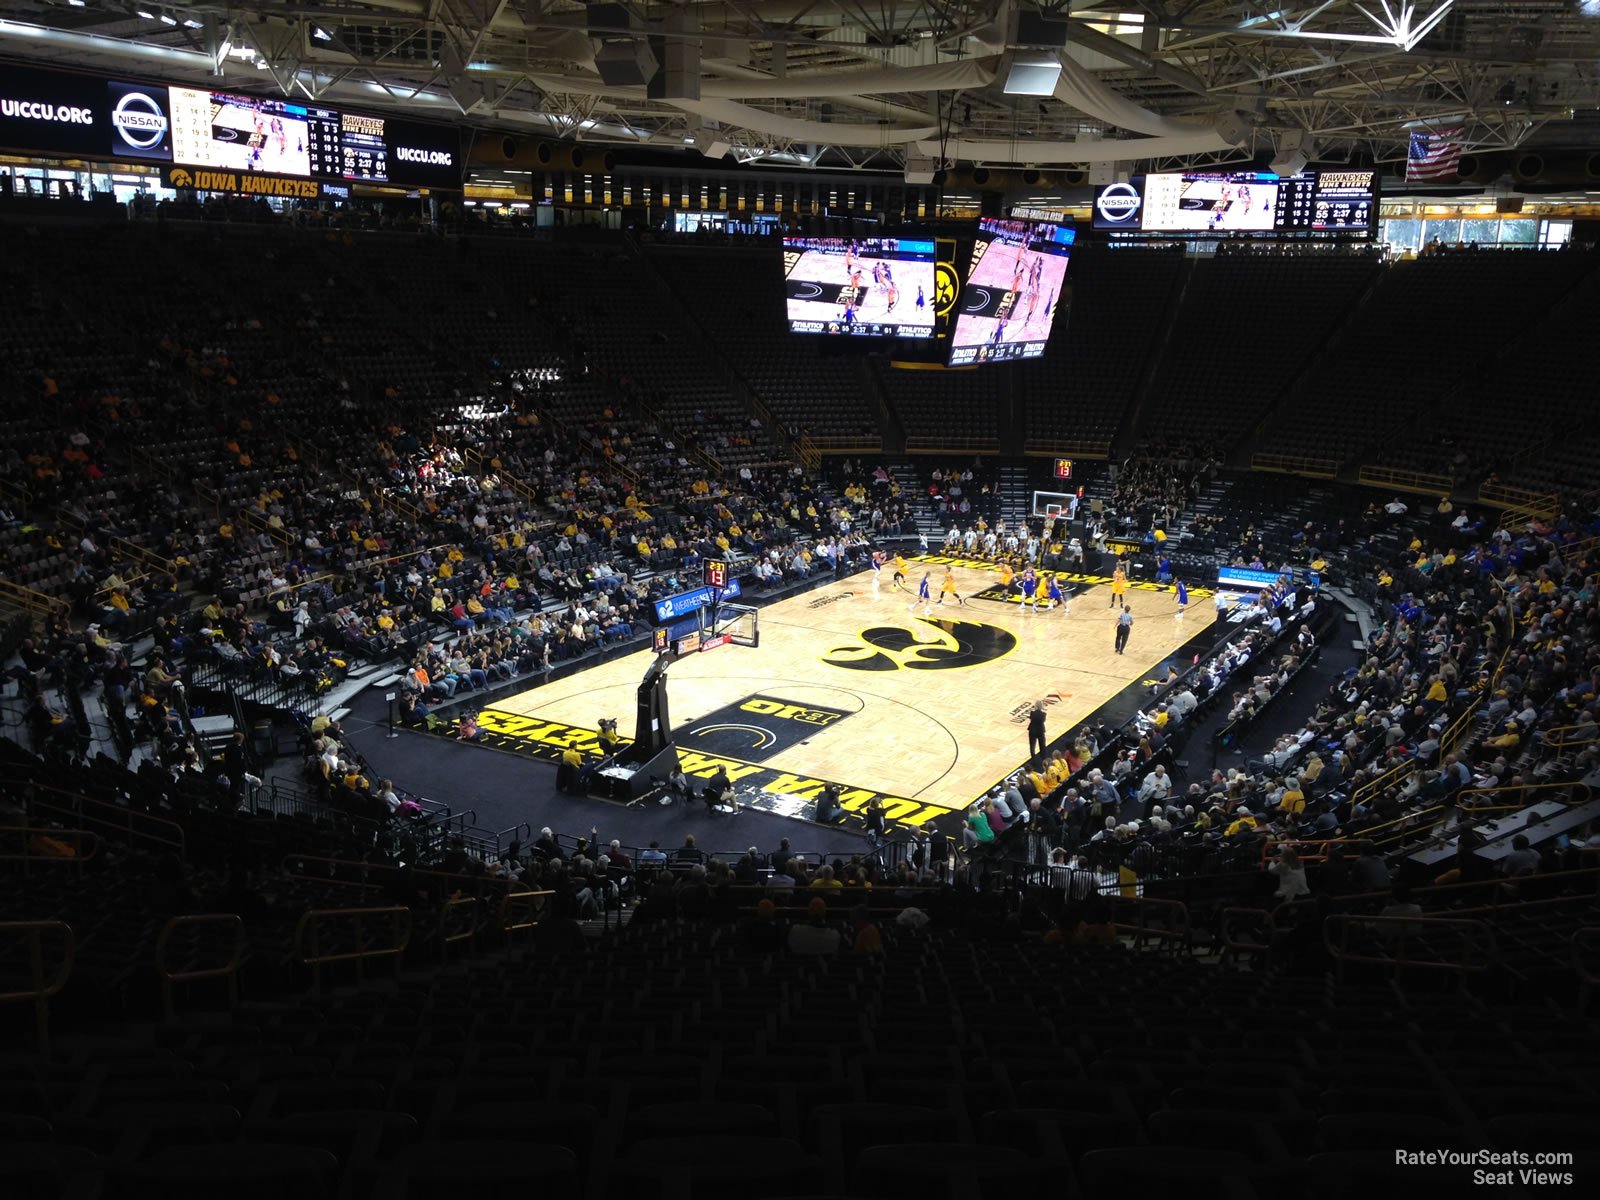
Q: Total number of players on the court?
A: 10